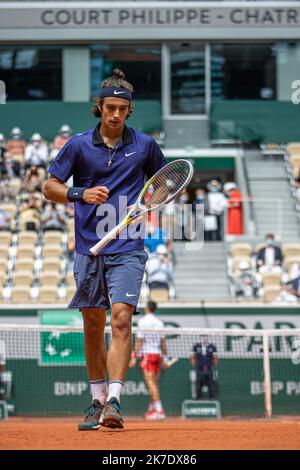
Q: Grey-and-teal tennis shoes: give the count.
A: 2